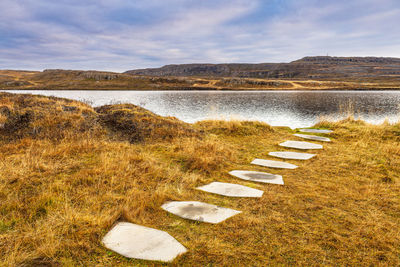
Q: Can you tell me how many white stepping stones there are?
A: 9